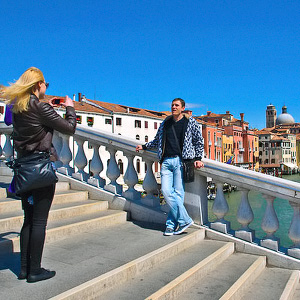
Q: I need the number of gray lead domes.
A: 1